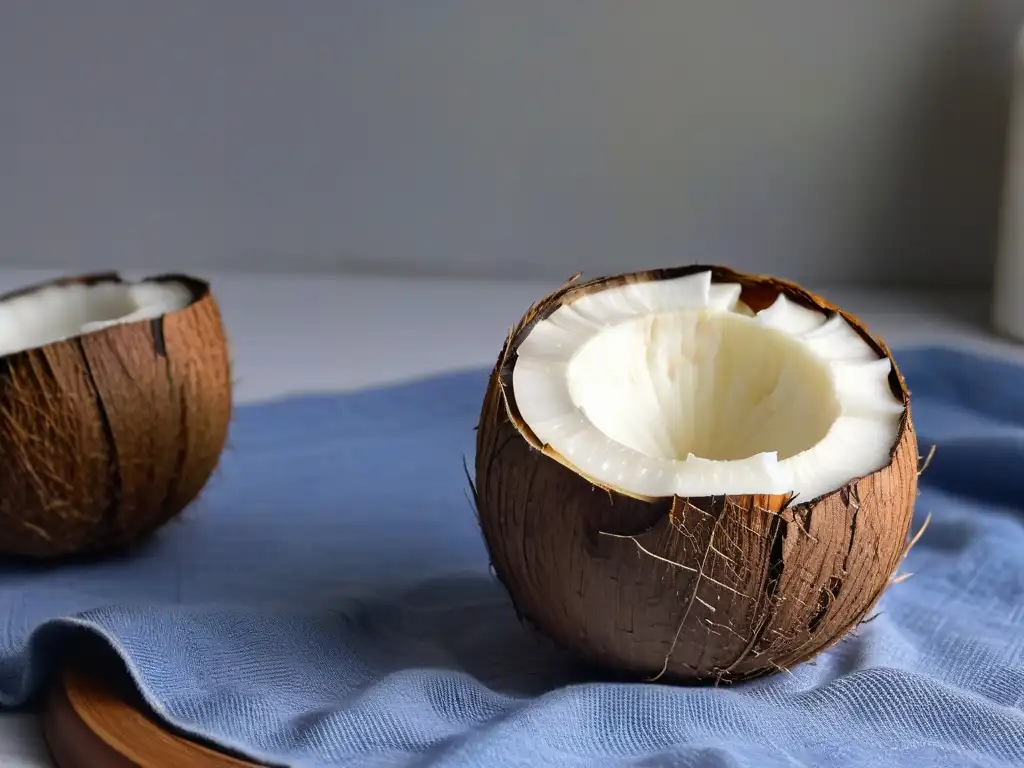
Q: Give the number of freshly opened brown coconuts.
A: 2